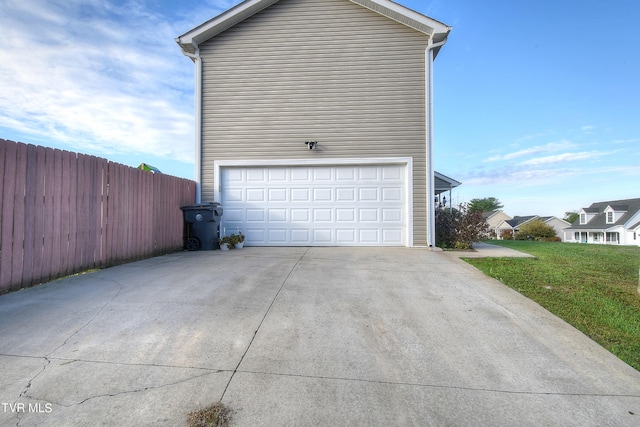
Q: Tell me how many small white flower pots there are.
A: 2